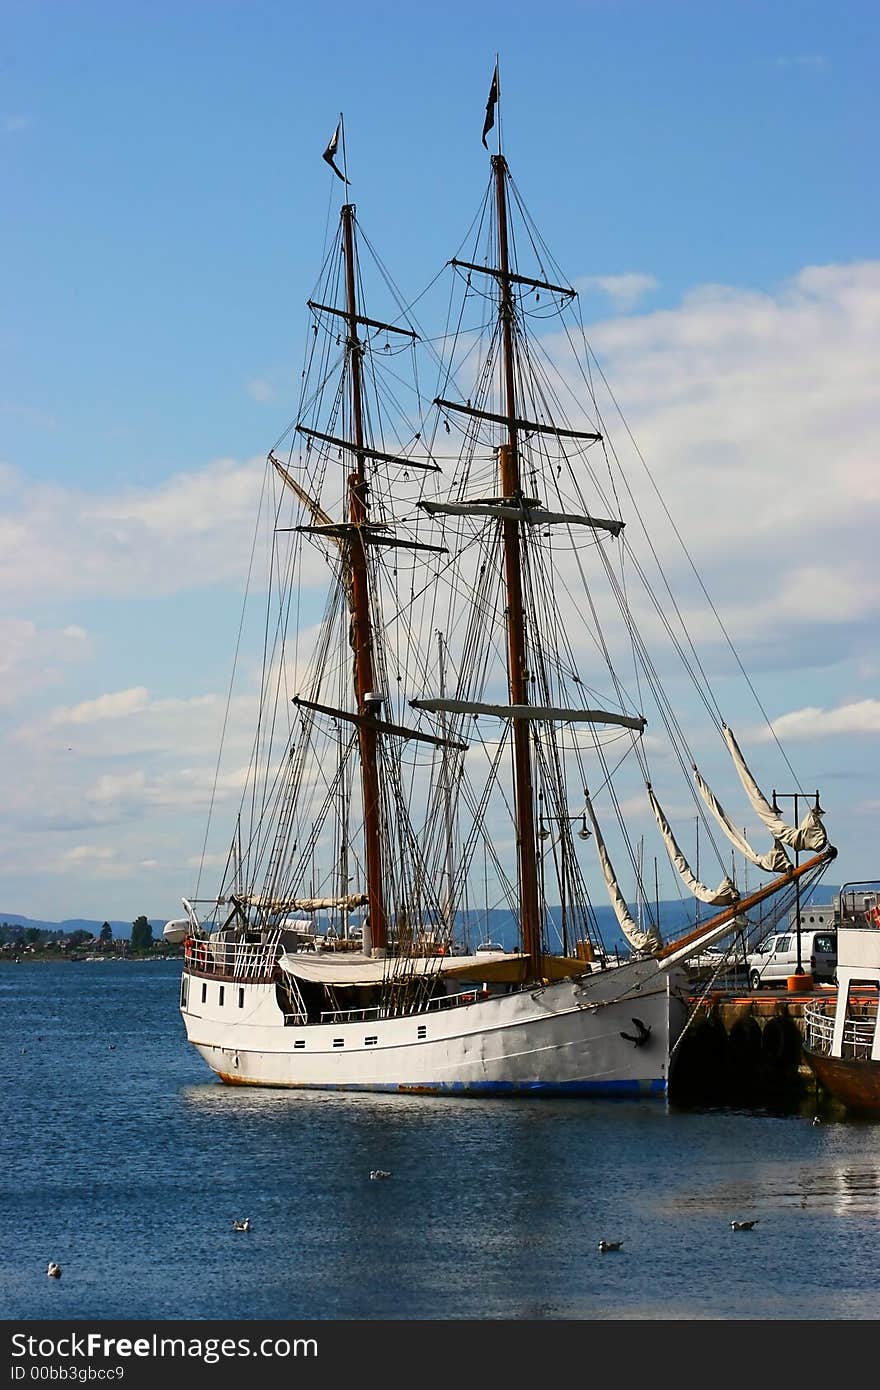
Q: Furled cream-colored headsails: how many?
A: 4